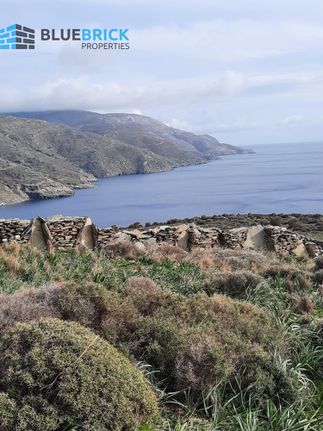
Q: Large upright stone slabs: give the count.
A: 5